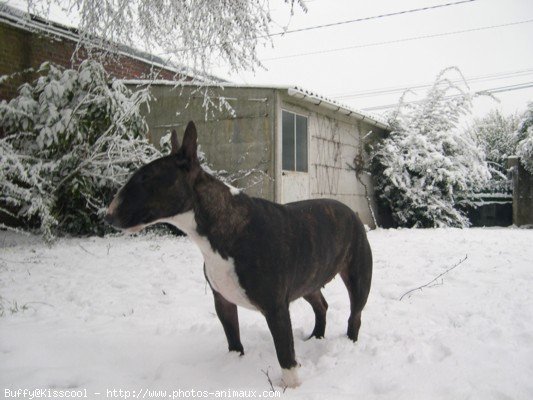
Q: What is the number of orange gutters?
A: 0